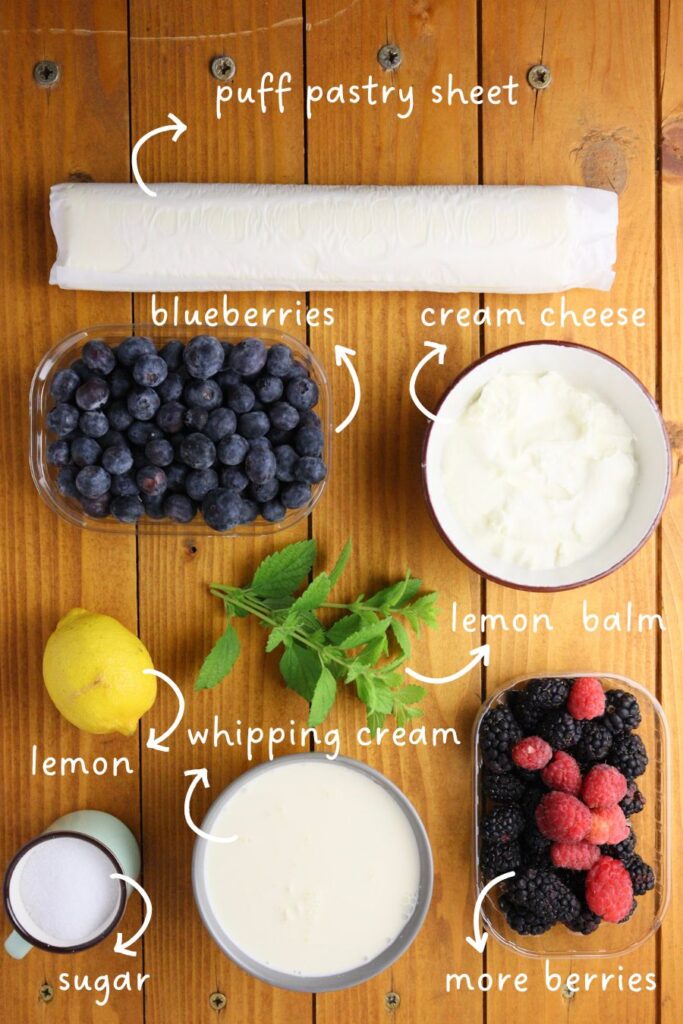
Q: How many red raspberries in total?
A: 8